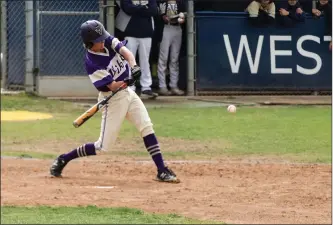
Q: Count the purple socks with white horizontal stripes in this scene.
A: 2